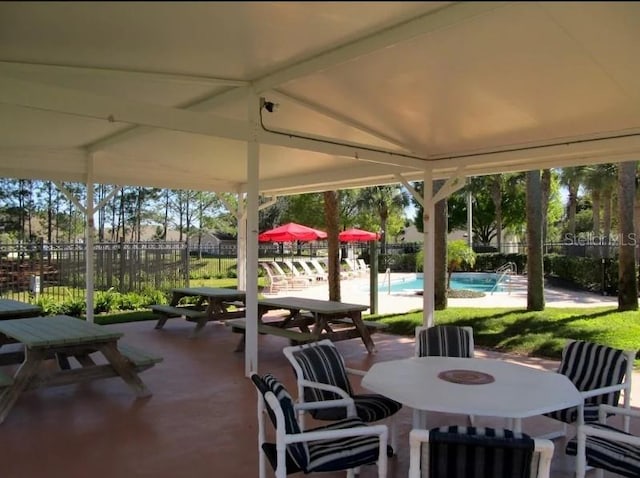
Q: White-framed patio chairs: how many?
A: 6